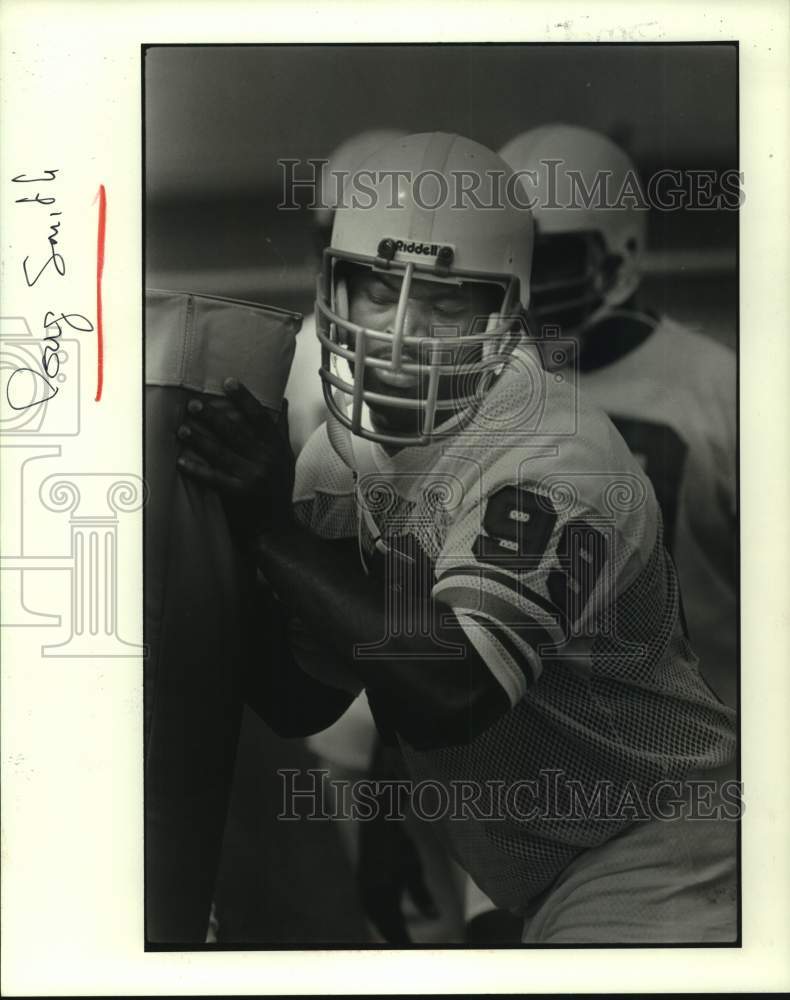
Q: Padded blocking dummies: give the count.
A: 1